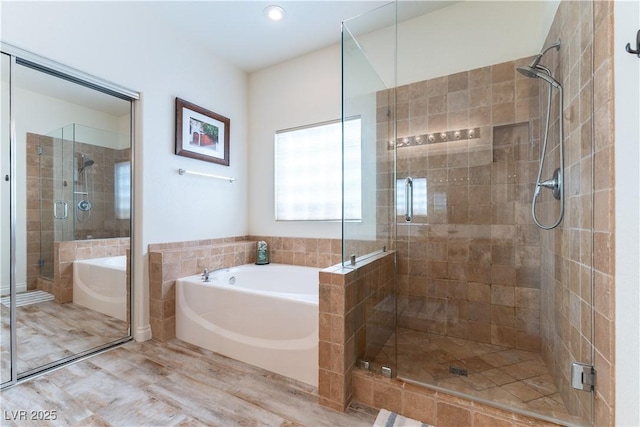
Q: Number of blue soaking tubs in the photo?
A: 0